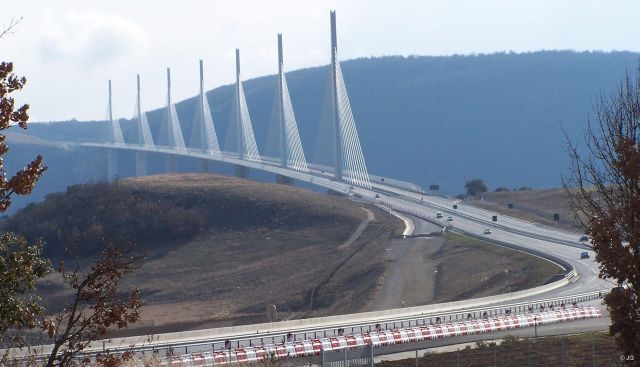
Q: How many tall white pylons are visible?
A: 7